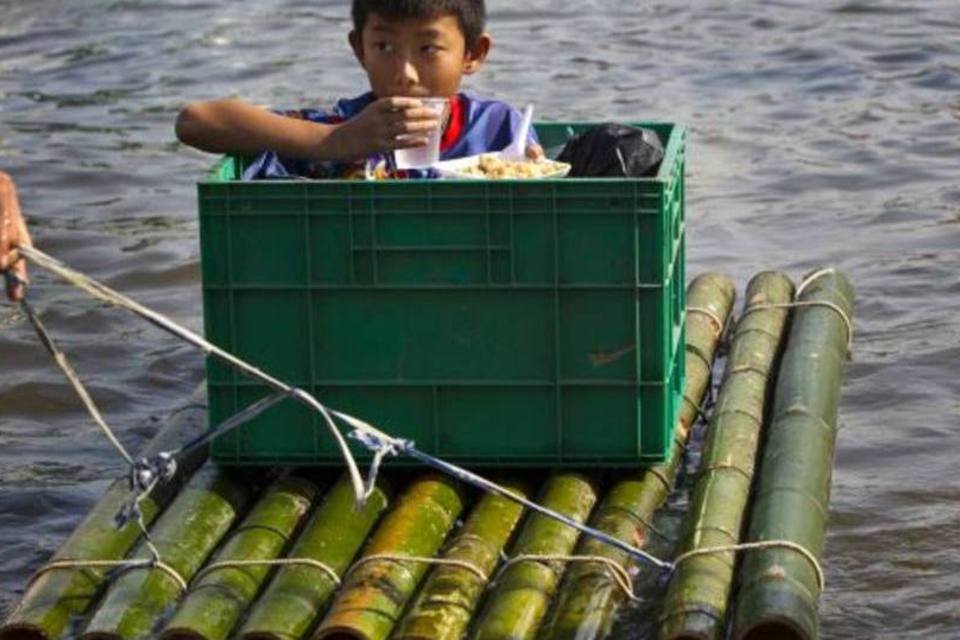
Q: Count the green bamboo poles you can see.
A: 10